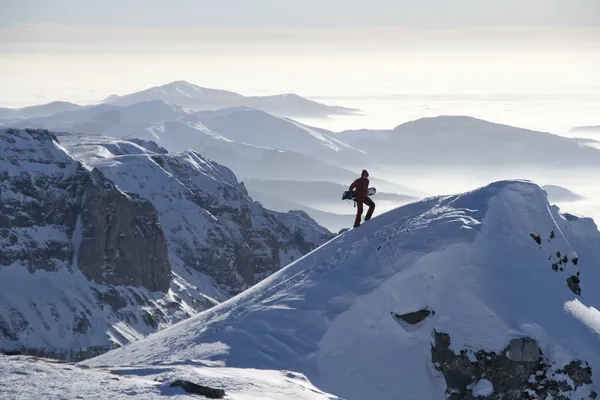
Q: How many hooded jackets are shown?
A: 1